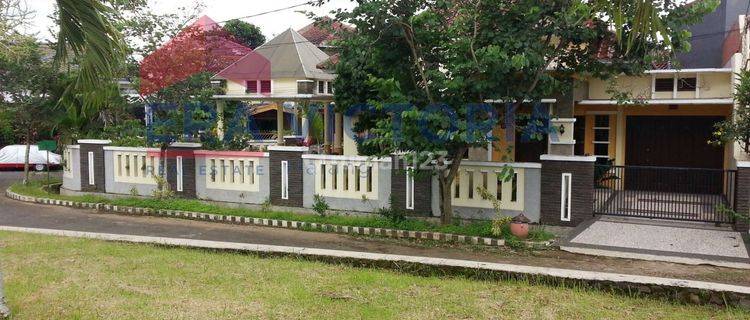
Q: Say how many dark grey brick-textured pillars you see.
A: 6